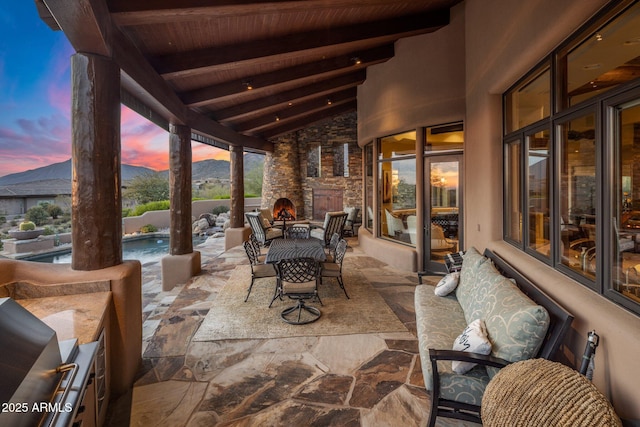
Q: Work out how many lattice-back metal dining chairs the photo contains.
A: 6